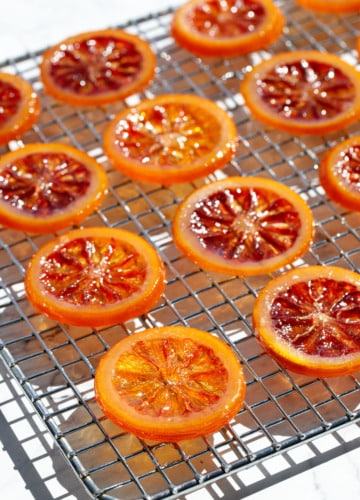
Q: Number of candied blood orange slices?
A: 12